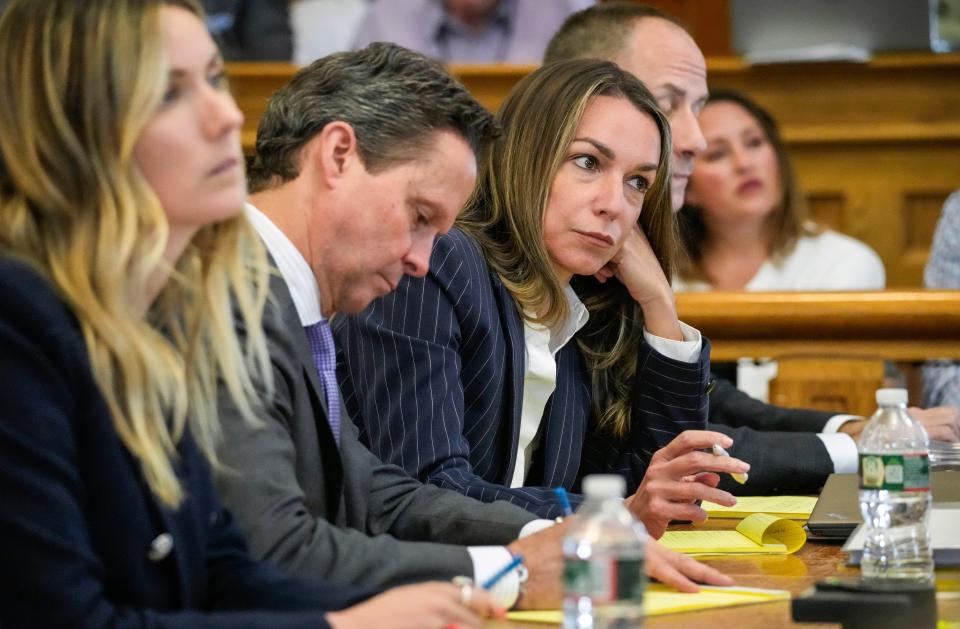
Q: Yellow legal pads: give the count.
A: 3